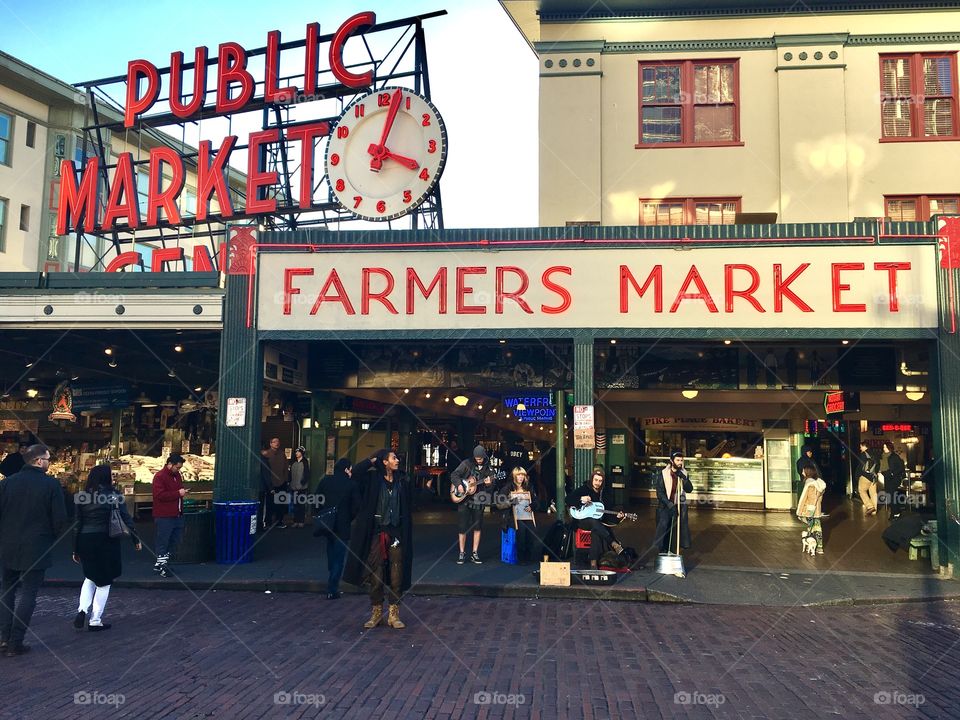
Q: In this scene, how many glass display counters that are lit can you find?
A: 1